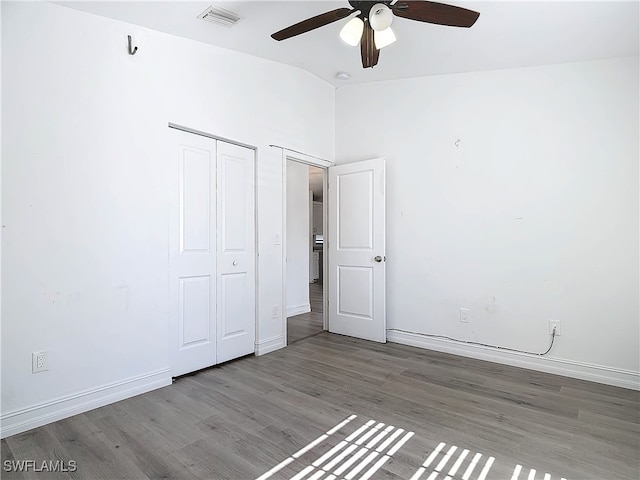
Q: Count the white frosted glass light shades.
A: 3